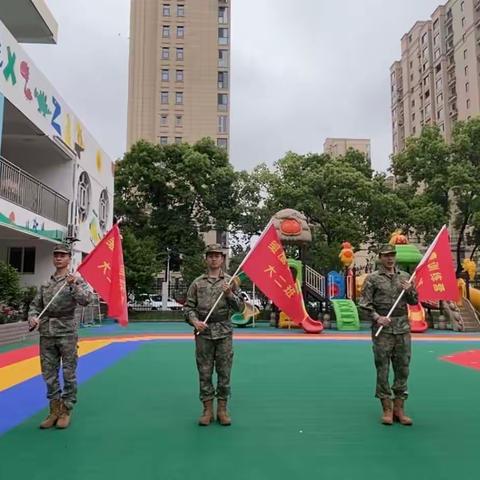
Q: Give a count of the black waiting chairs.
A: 0